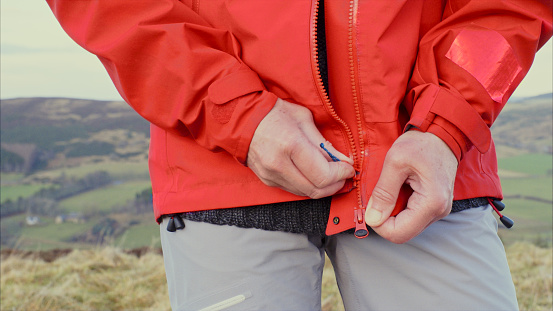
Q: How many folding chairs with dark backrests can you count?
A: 0